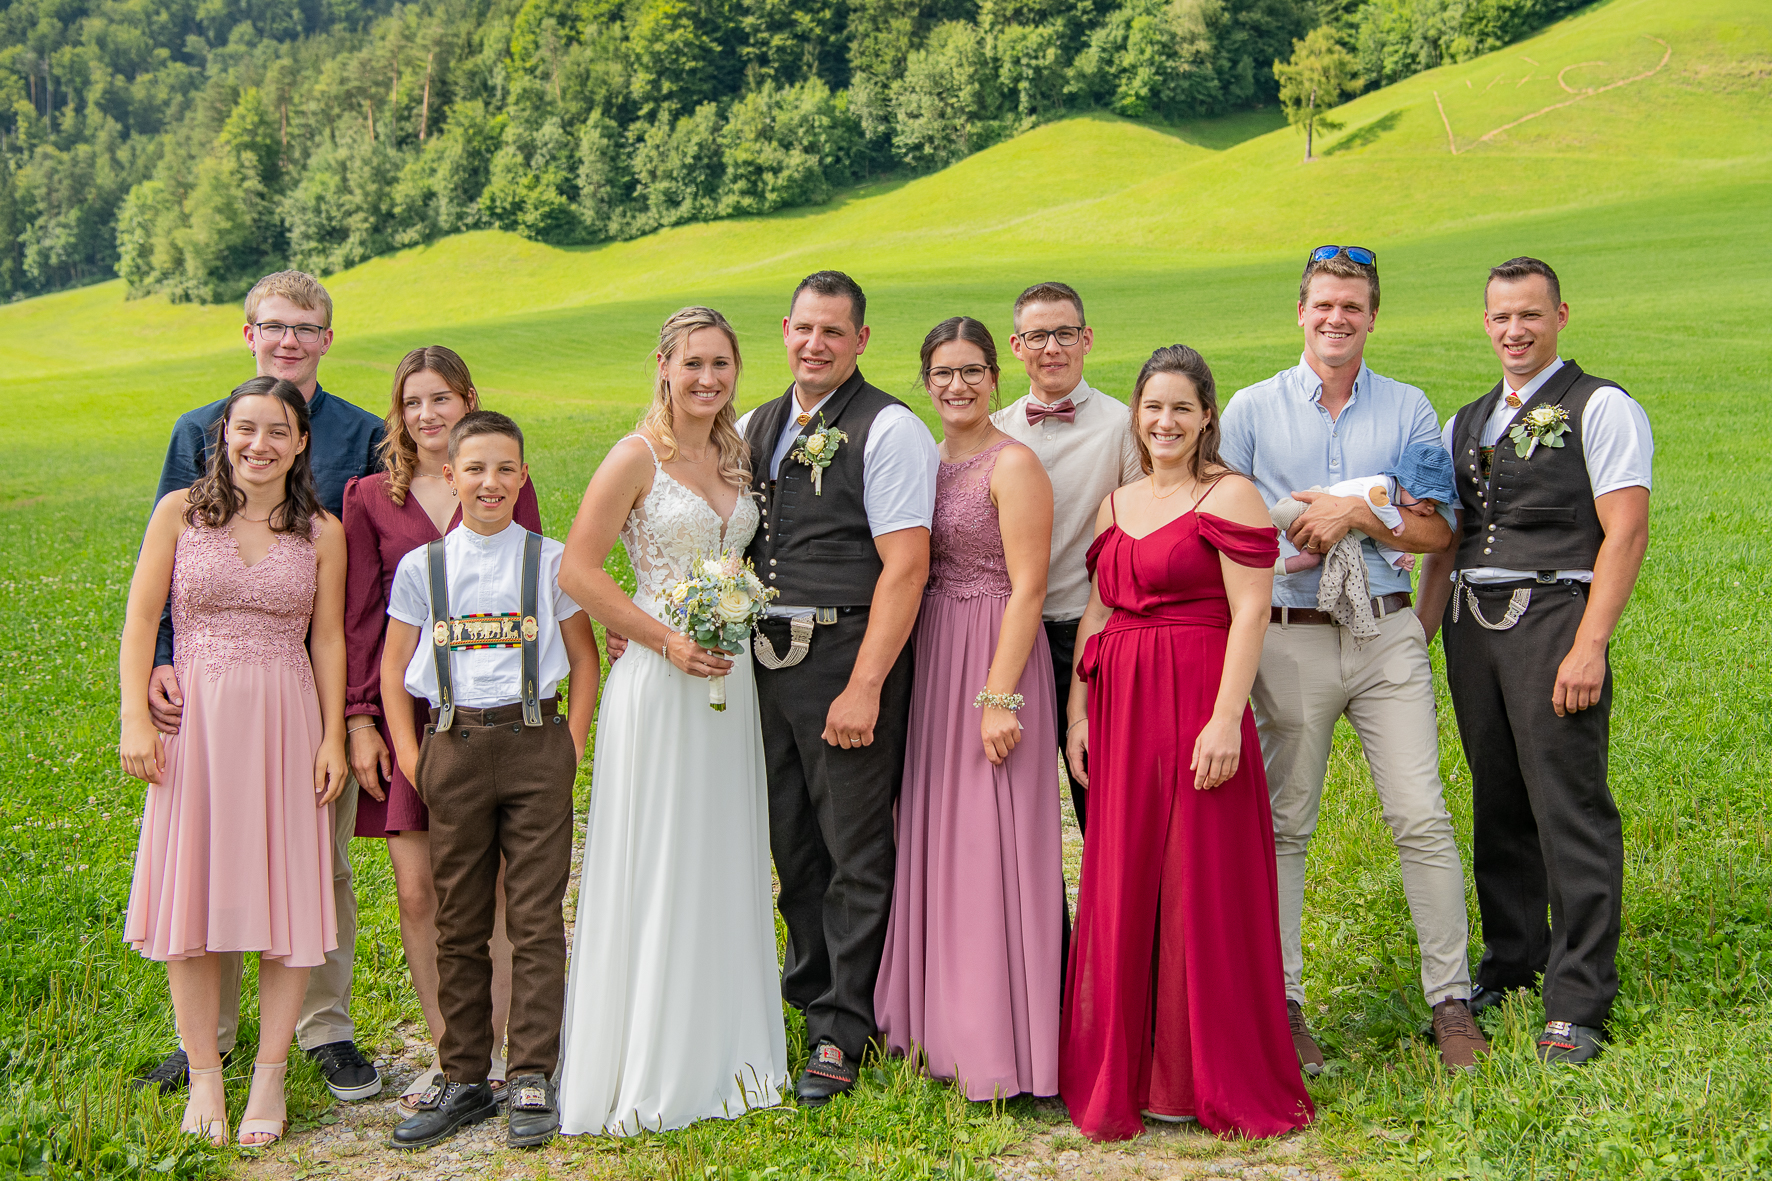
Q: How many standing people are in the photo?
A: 11